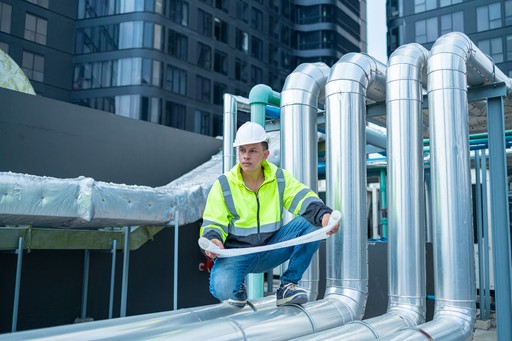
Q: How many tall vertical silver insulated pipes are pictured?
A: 4